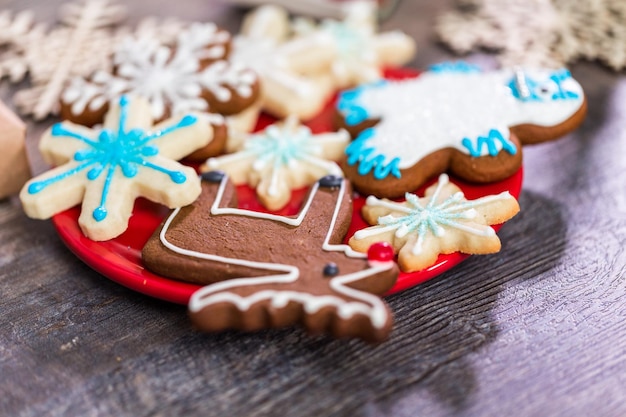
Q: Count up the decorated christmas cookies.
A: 8